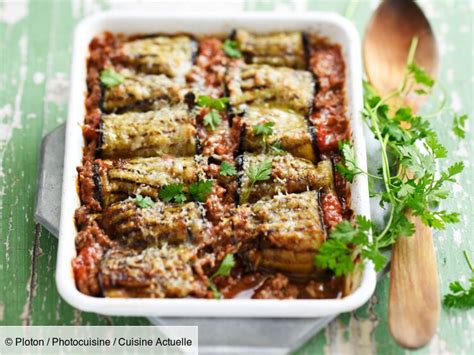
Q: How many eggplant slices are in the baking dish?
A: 11